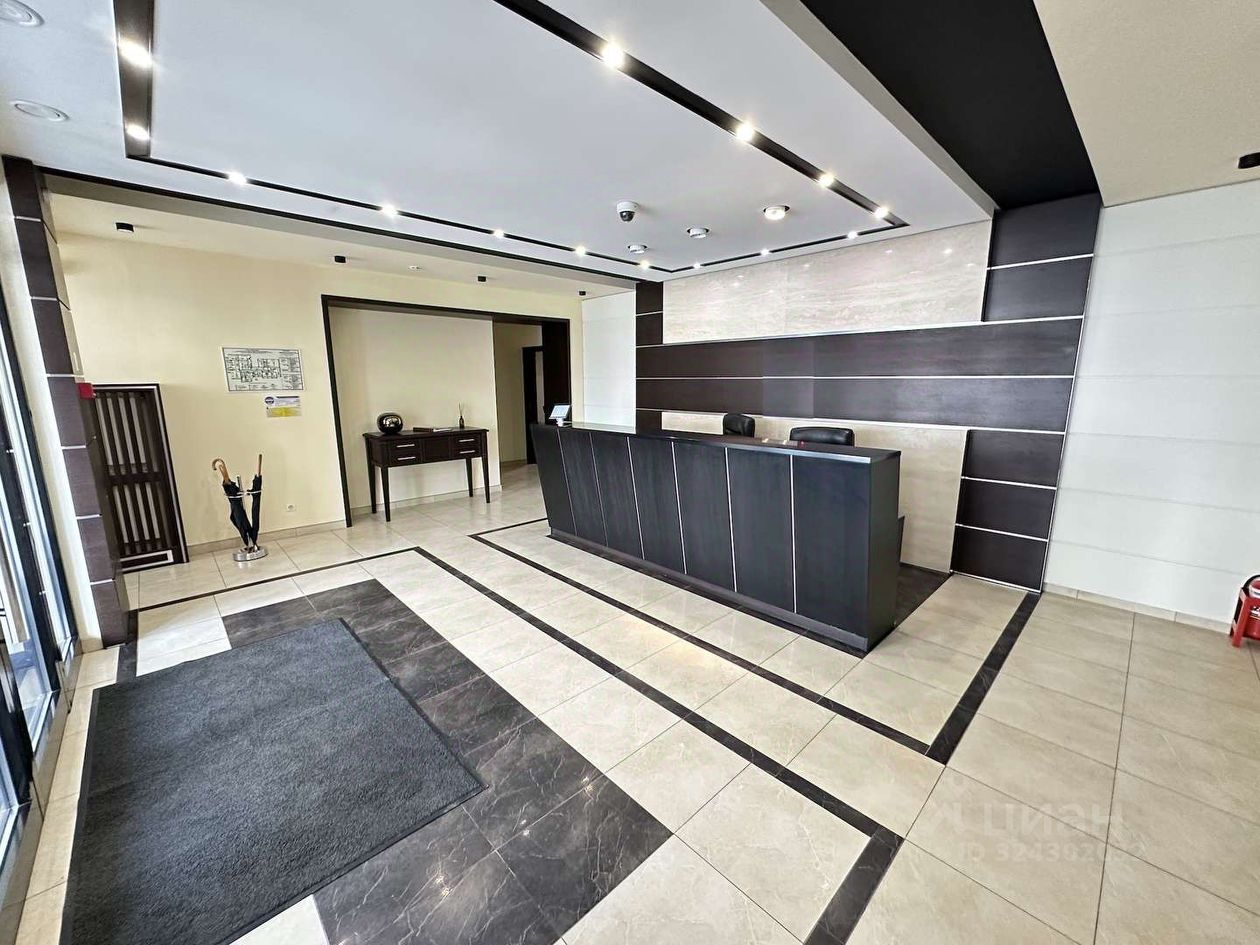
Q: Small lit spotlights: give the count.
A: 14